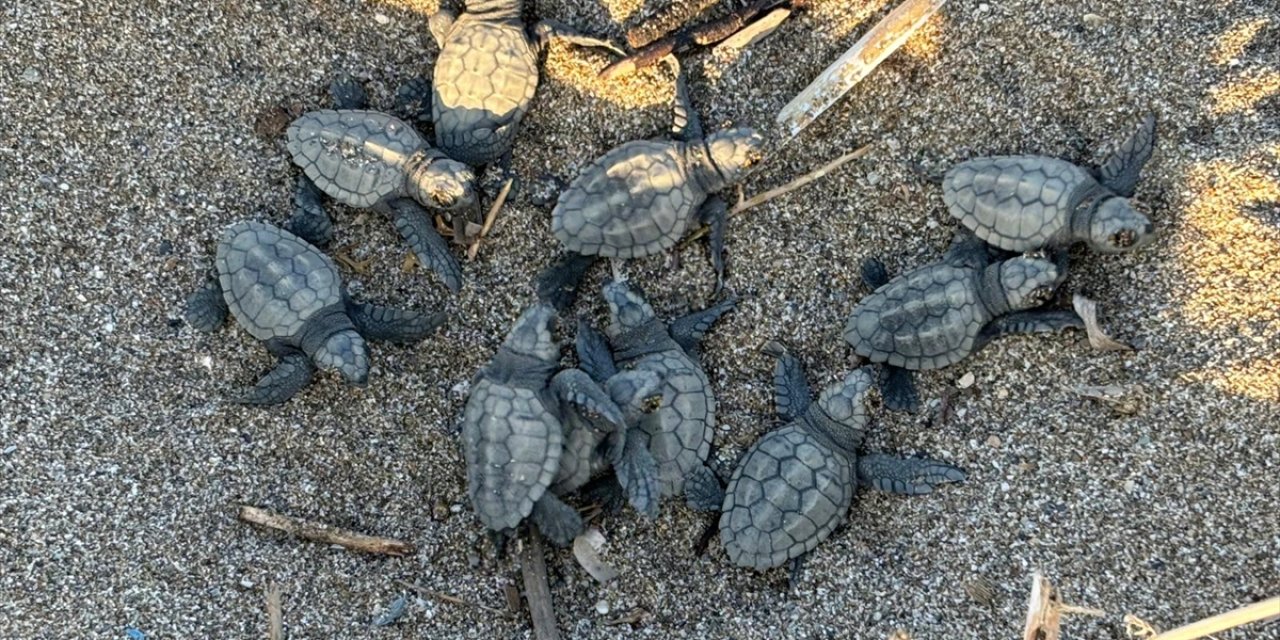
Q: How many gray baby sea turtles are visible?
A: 10